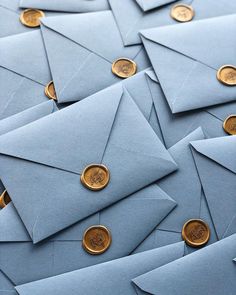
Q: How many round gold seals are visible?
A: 10